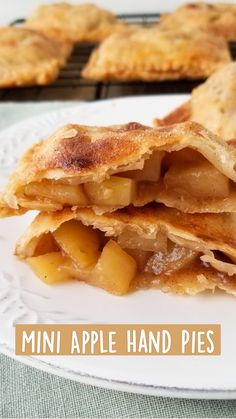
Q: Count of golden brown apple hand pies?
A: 7